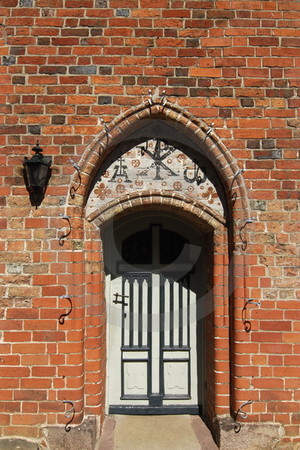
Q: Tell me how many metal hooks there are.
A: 12